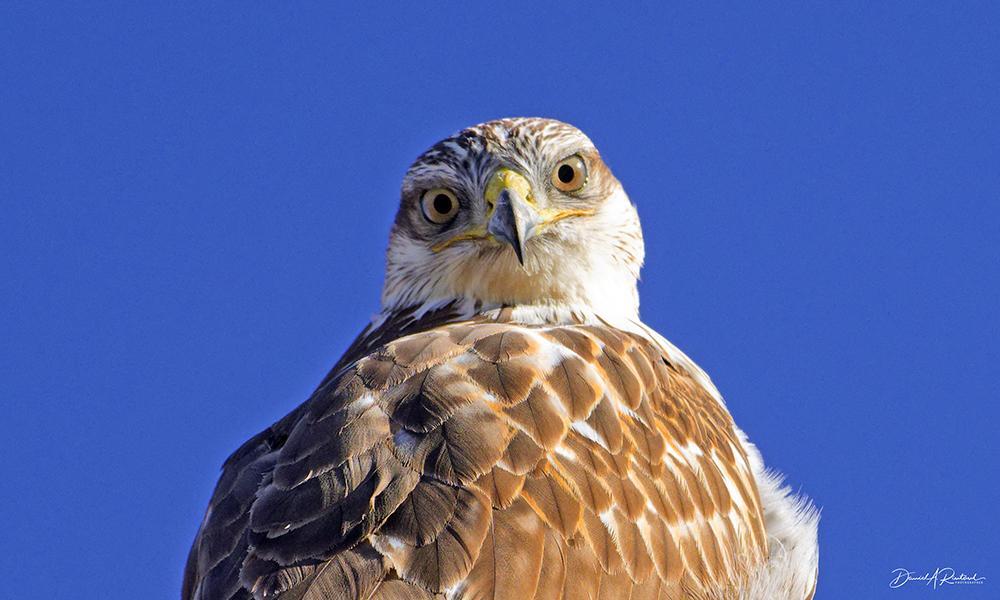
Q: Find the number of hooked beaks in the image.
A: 1